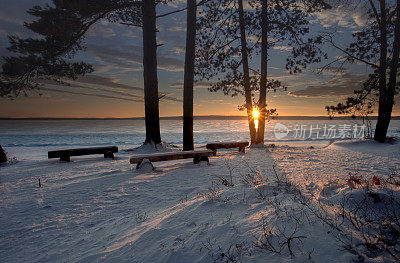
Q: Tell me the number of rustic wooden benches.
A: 3